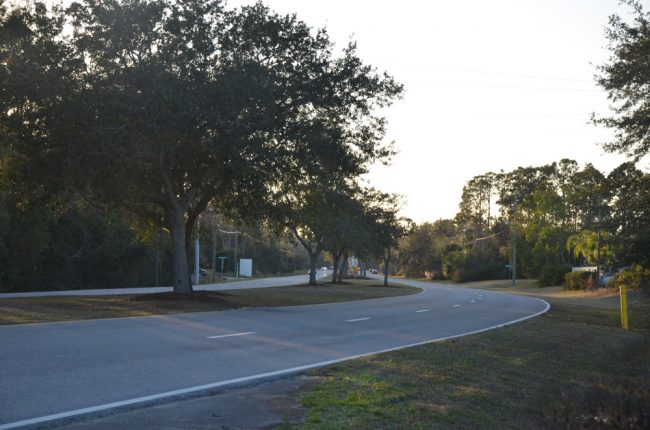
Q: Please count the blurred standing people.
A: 0